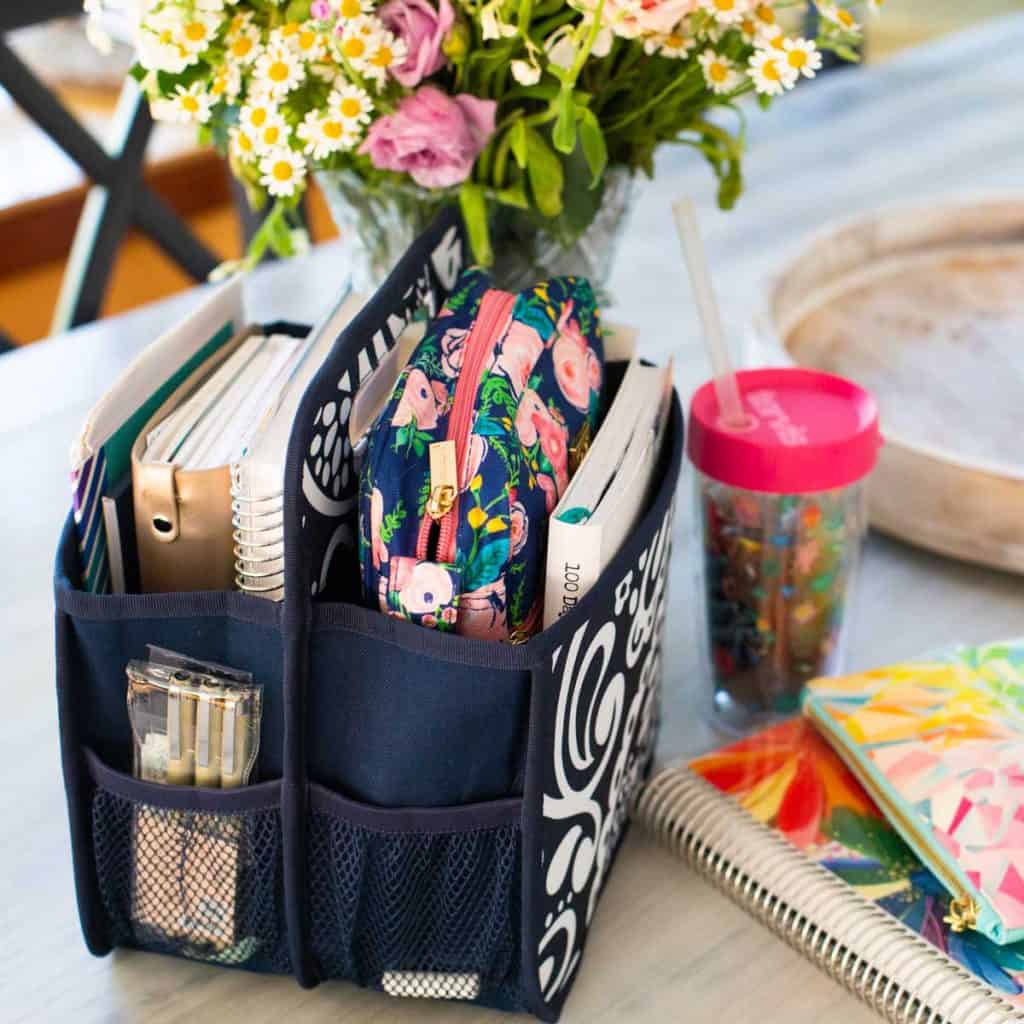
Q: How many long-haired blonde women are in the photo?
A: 0